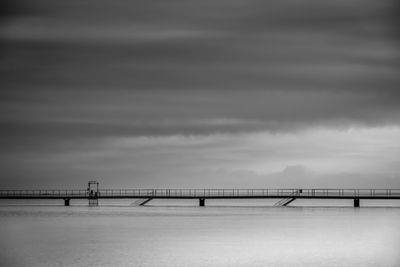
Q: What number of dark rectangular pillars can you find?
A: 3